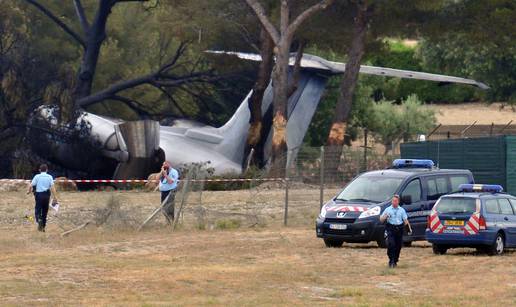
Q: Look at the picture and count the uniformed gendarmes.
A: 3